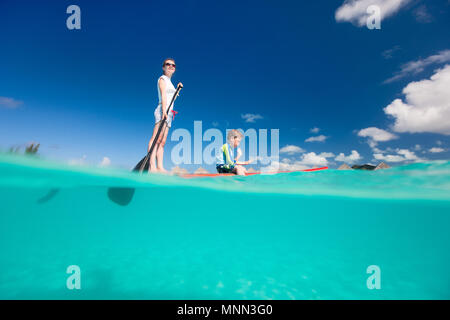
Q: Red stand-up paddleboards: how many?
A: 1